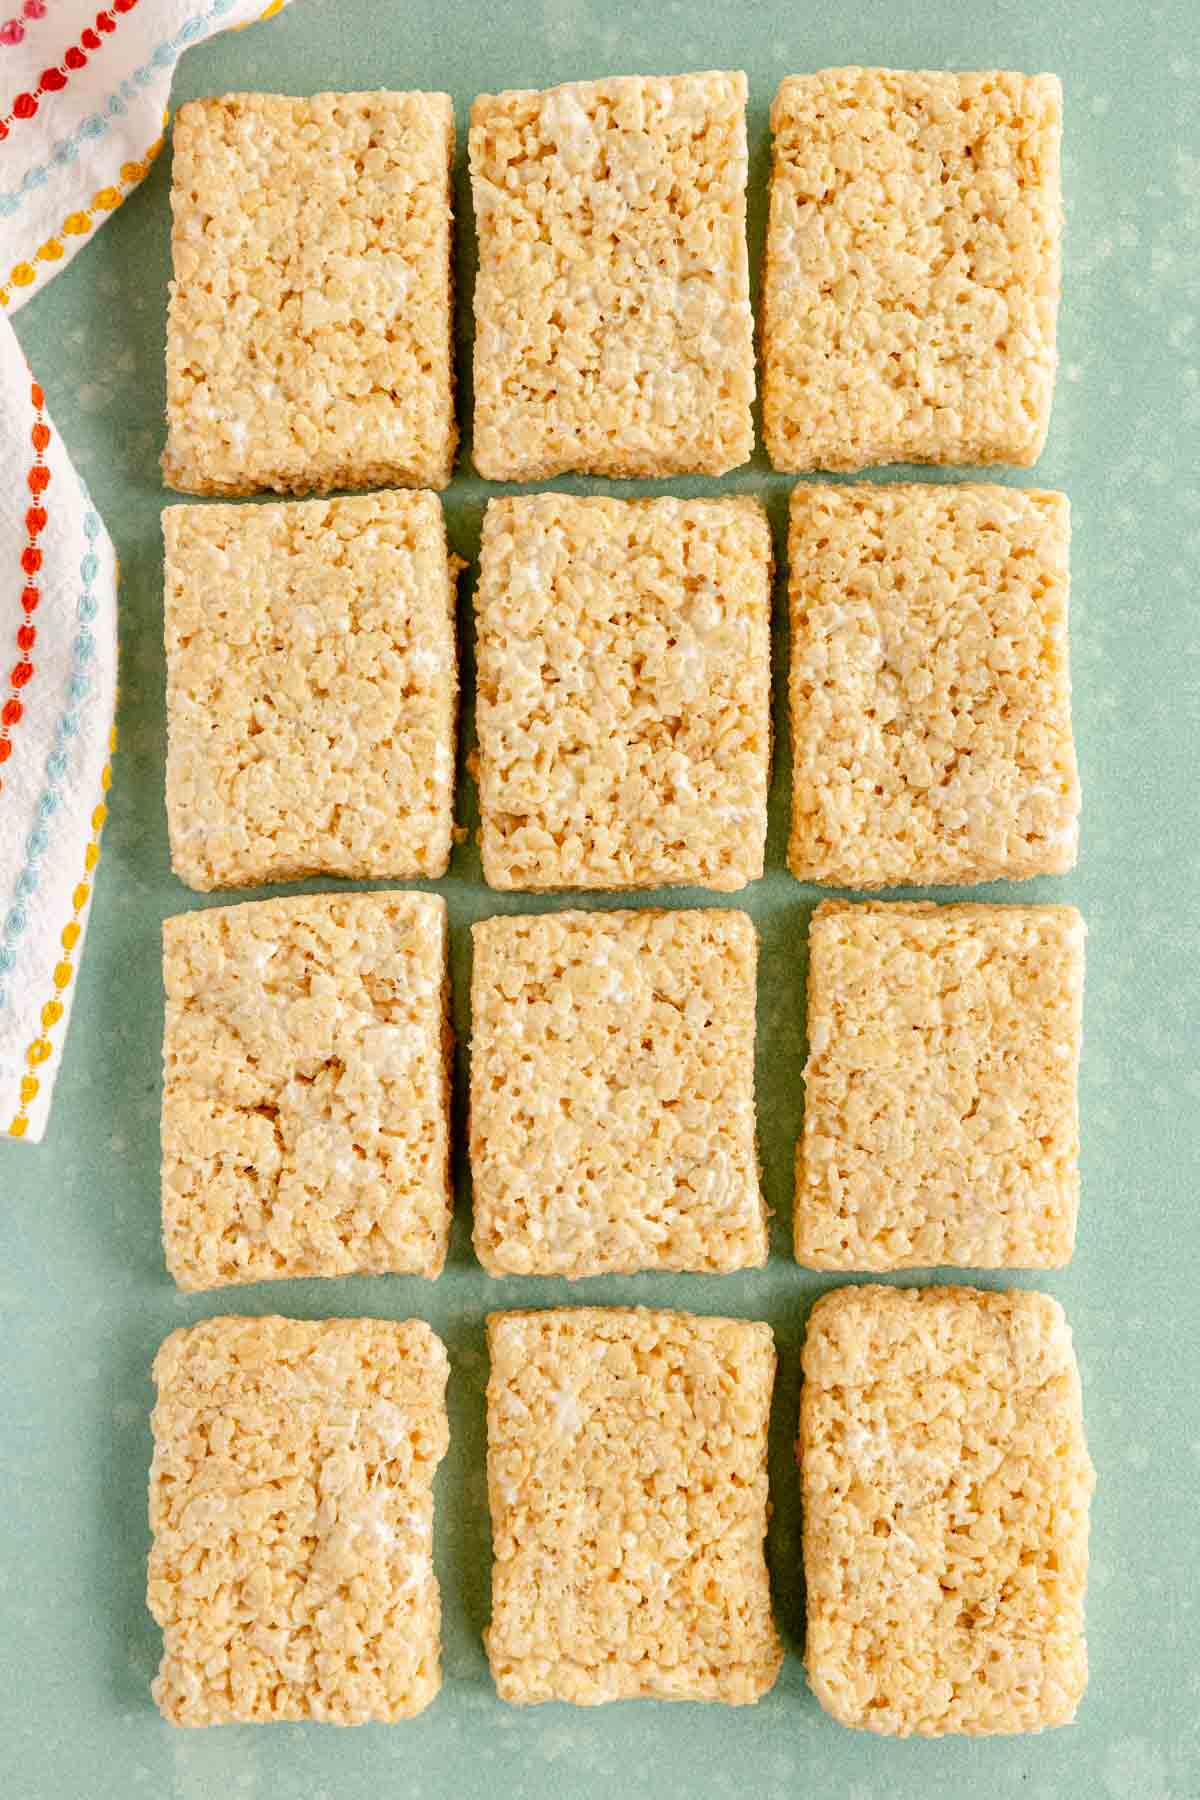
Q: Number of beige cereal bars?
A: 12